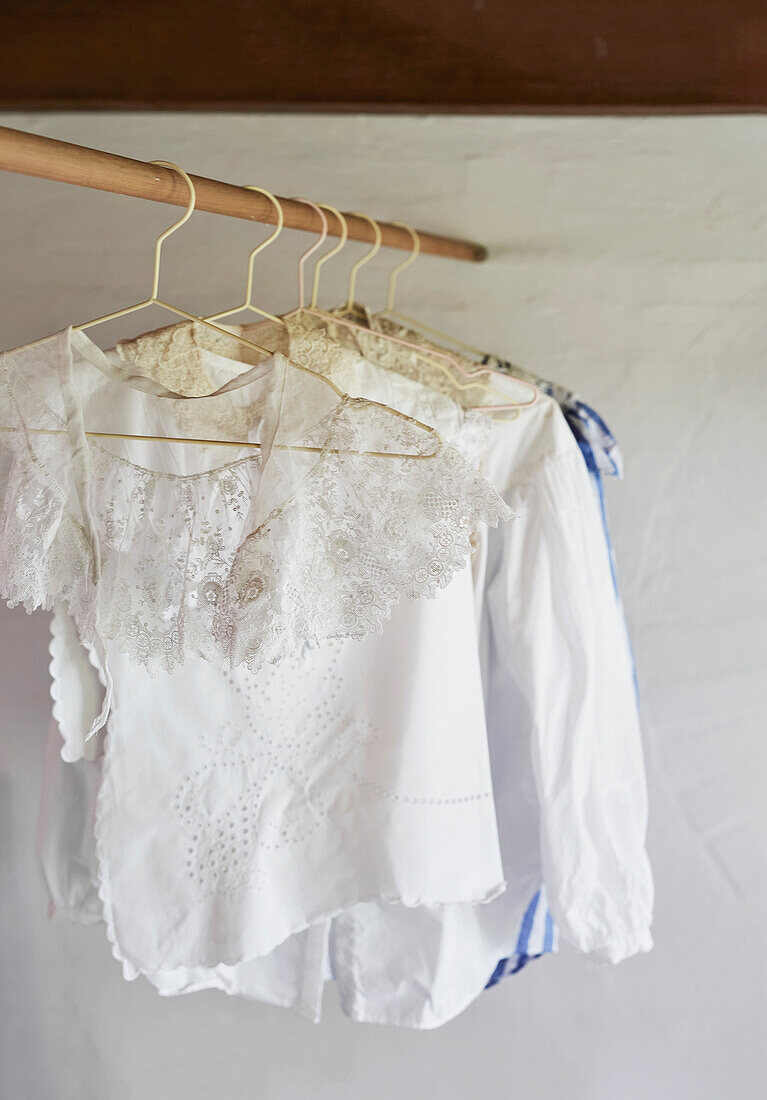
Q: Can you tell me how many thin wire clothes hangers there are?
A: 6